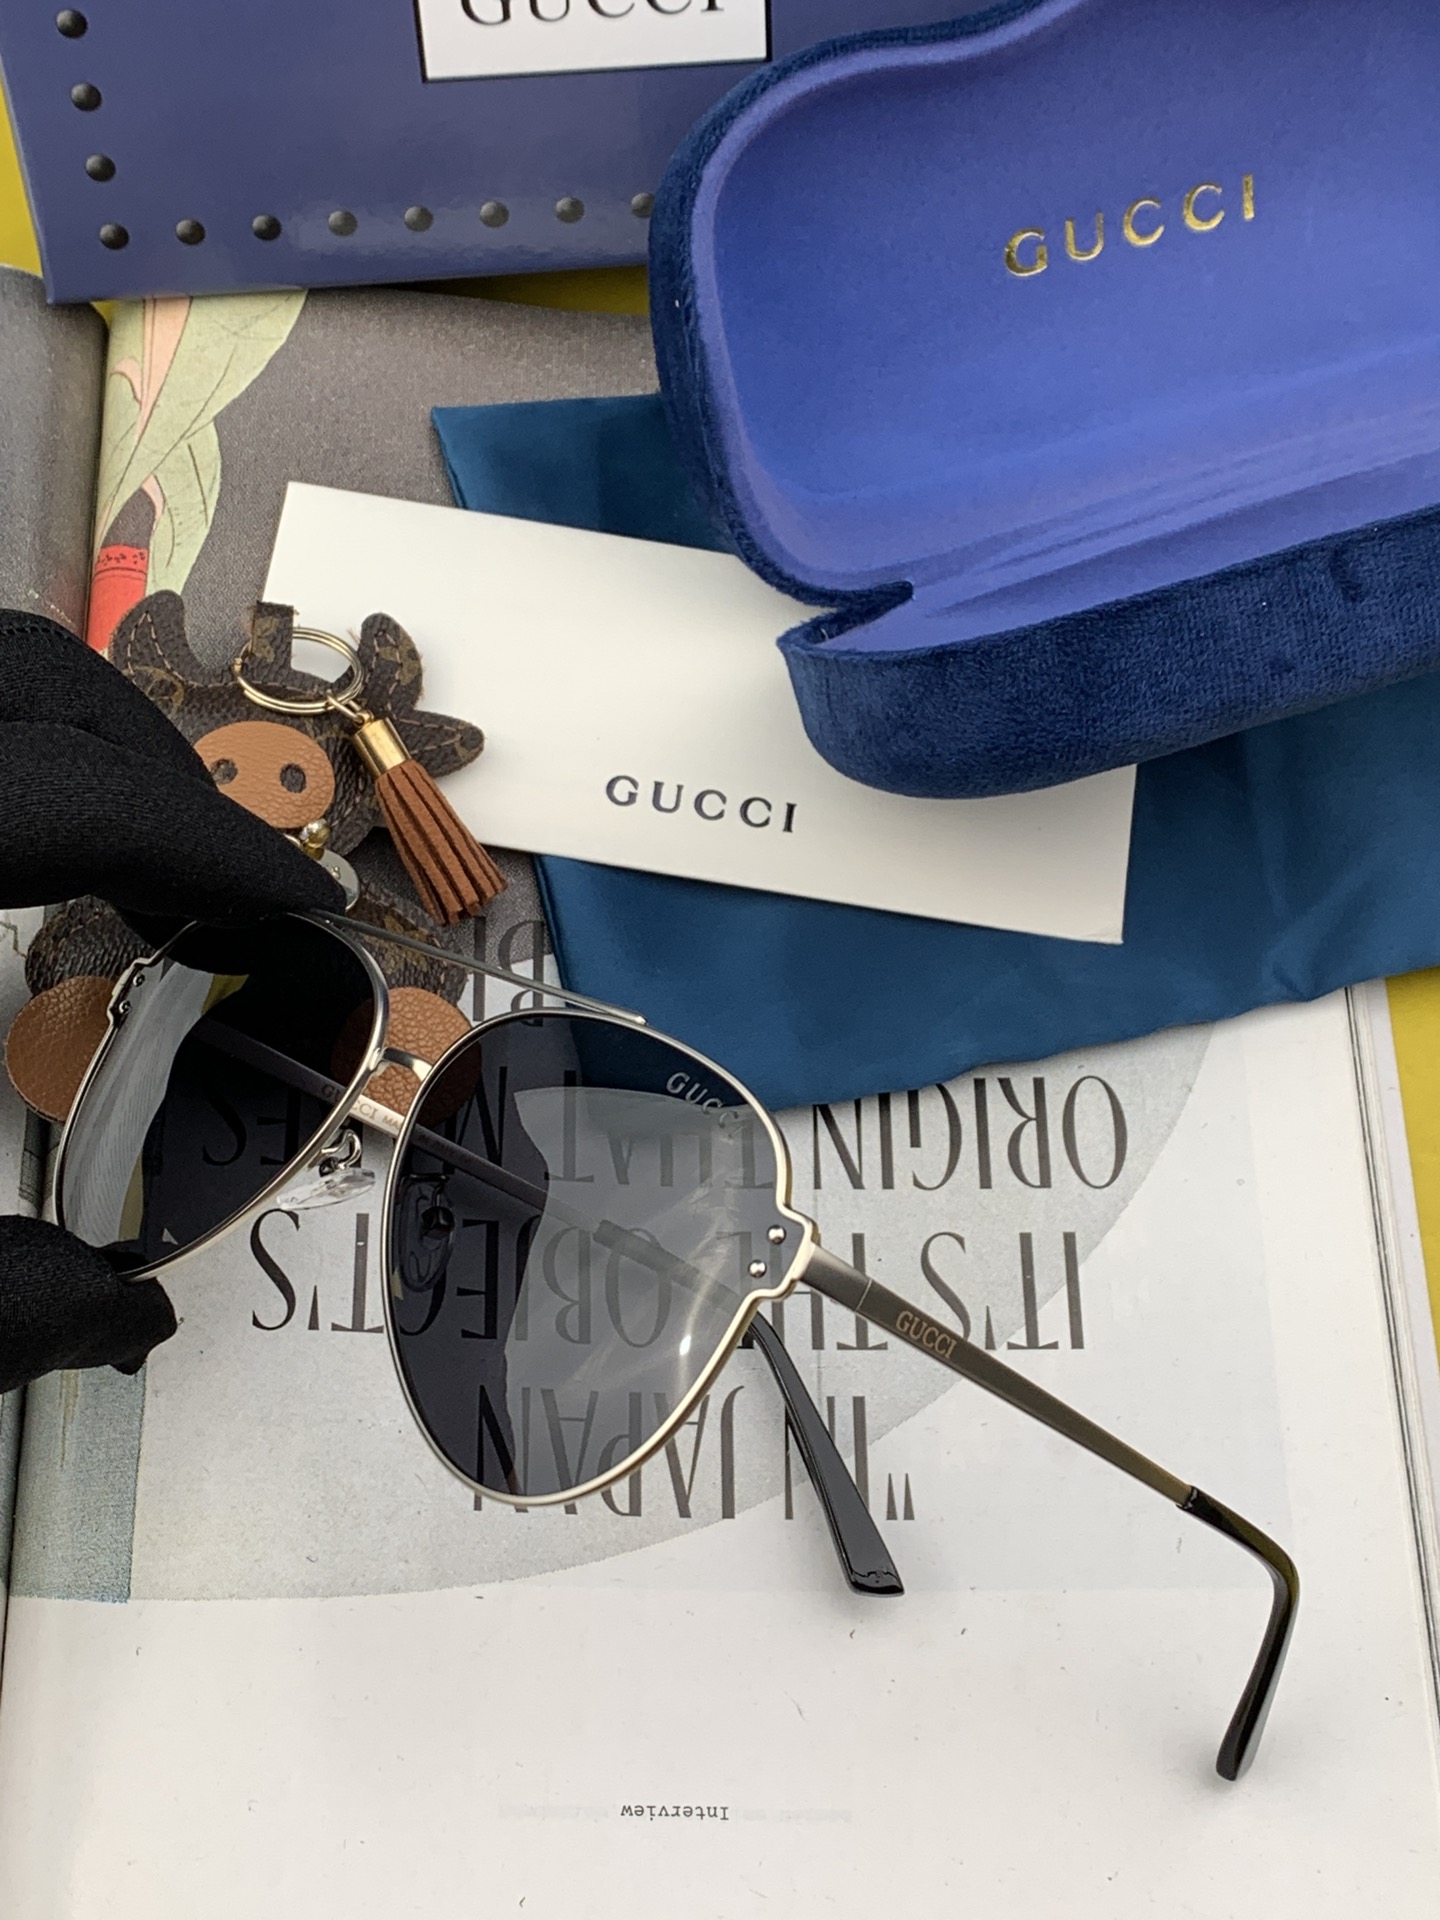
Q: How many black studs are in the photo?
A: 11